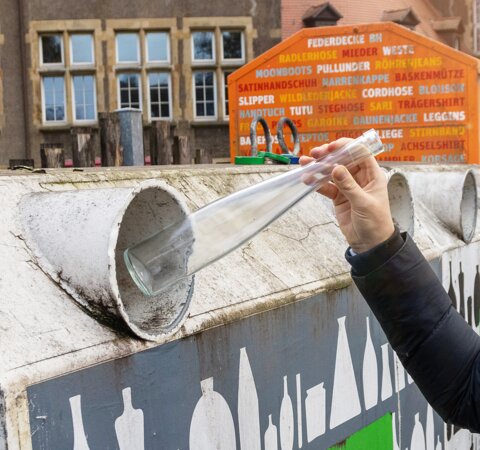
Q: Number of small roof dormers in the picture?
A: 3